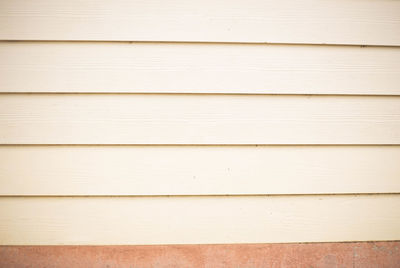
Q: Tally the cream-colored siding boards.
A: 5